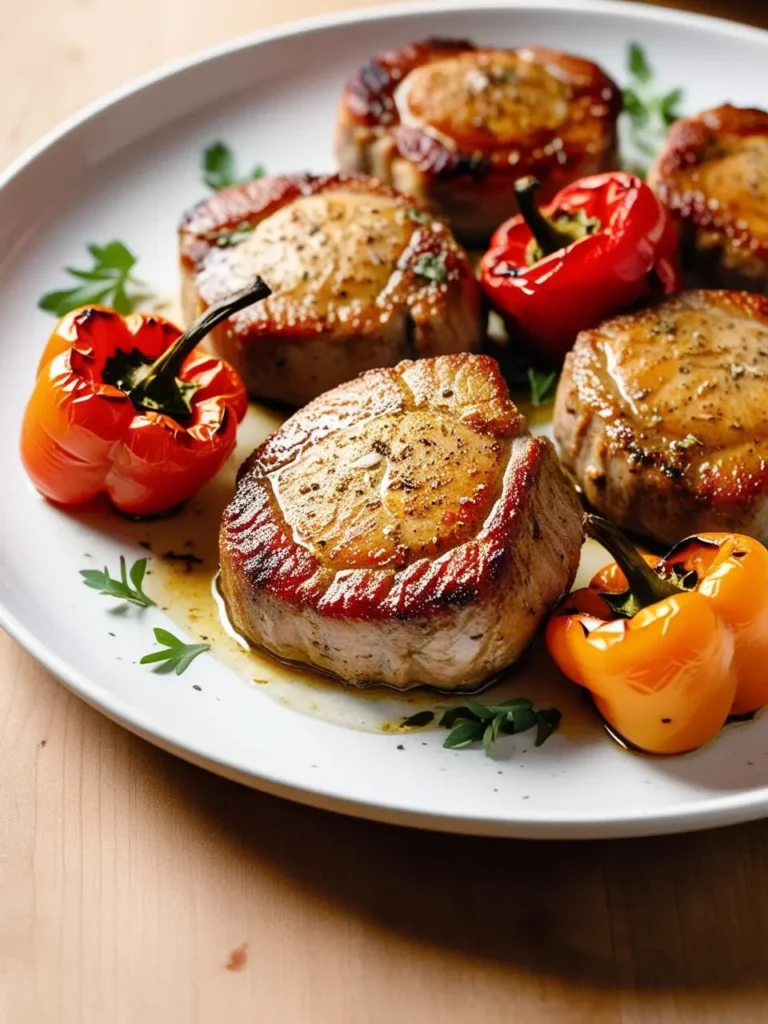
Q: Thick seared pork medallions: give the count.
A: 5